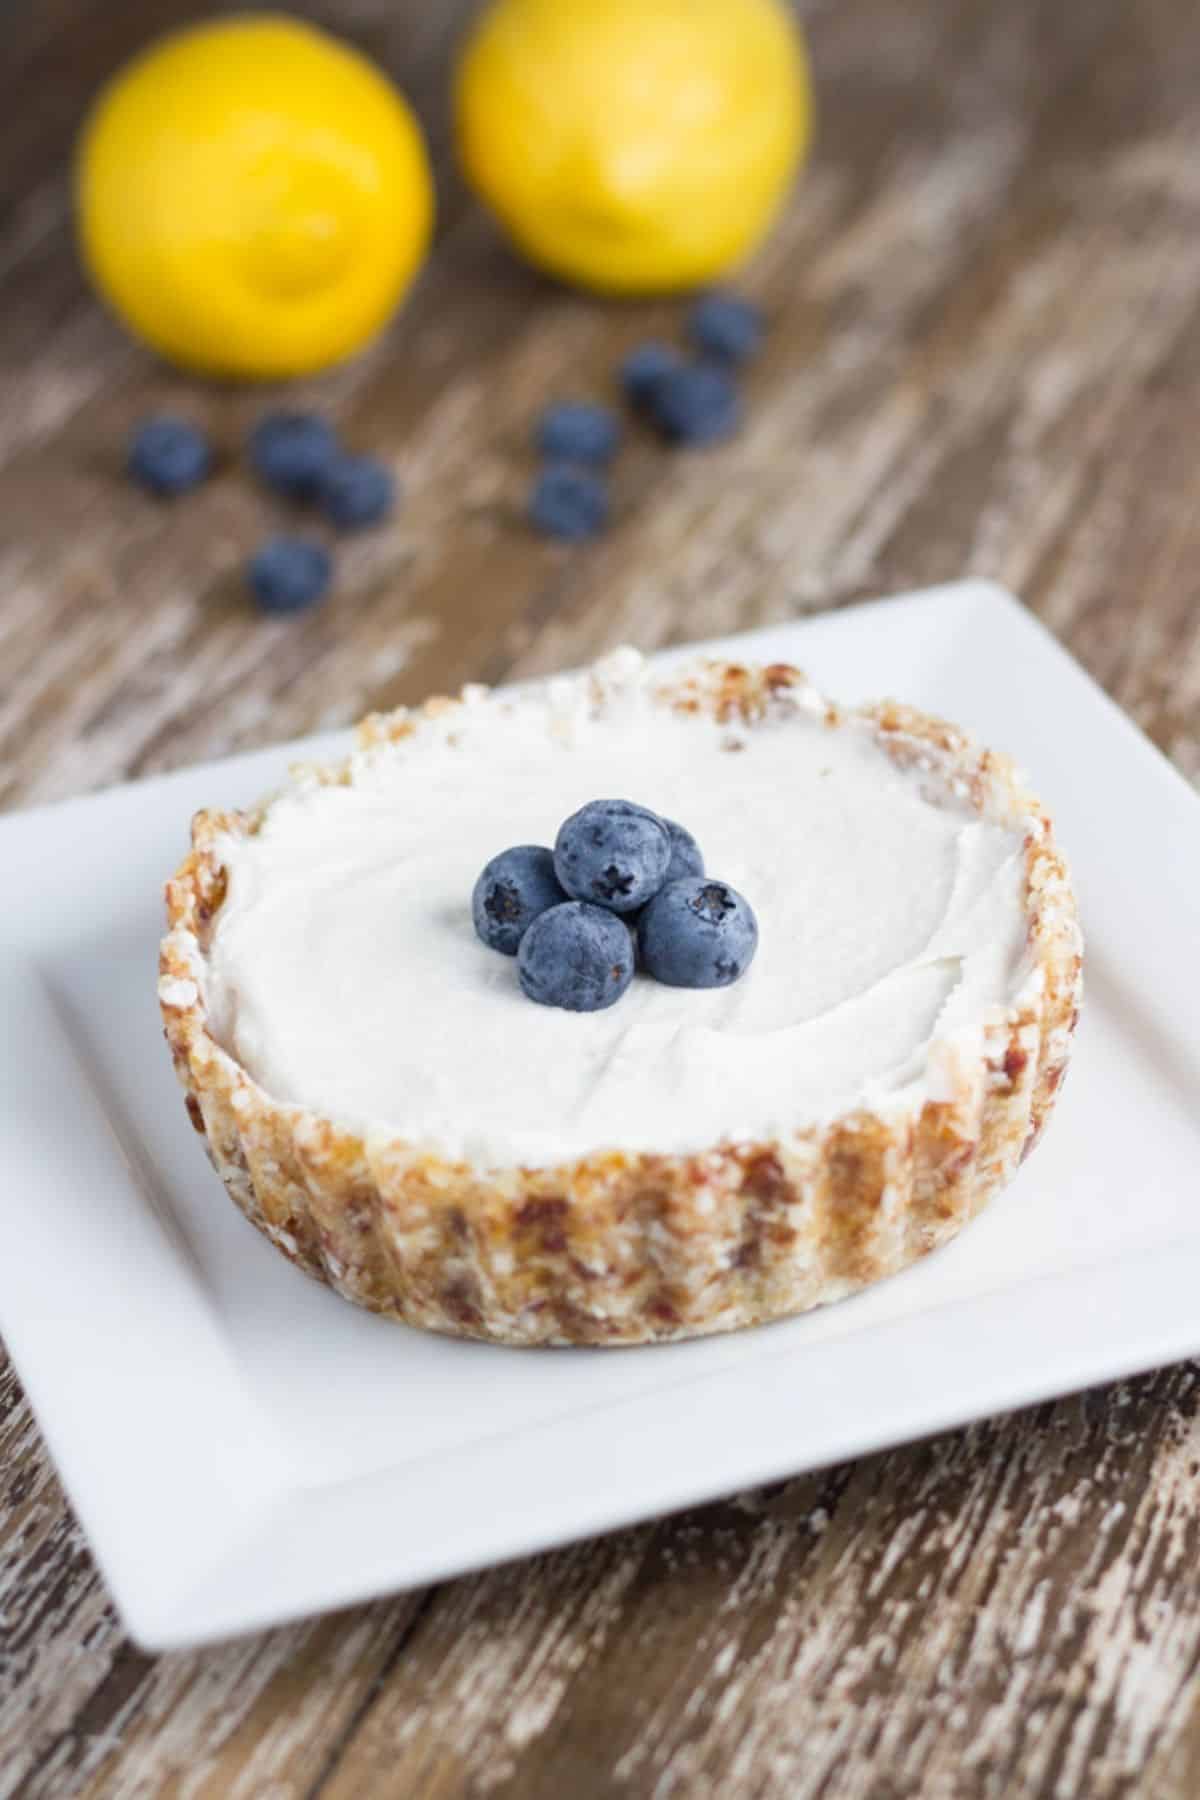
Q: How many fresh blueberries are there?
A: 14